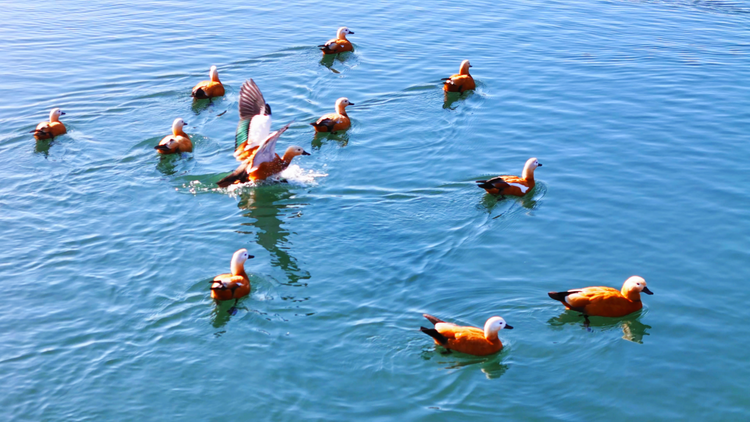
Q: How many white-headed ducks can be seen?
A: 11